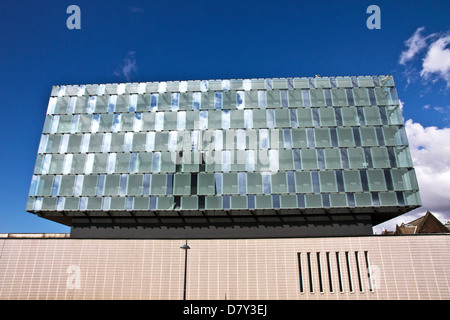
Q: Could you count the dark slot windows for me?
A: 8